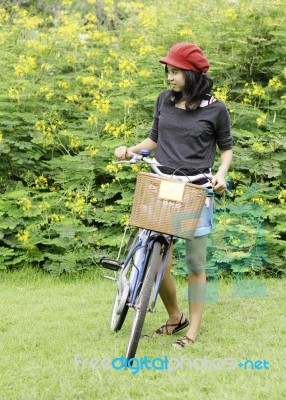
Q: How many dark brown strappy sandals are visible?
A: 2